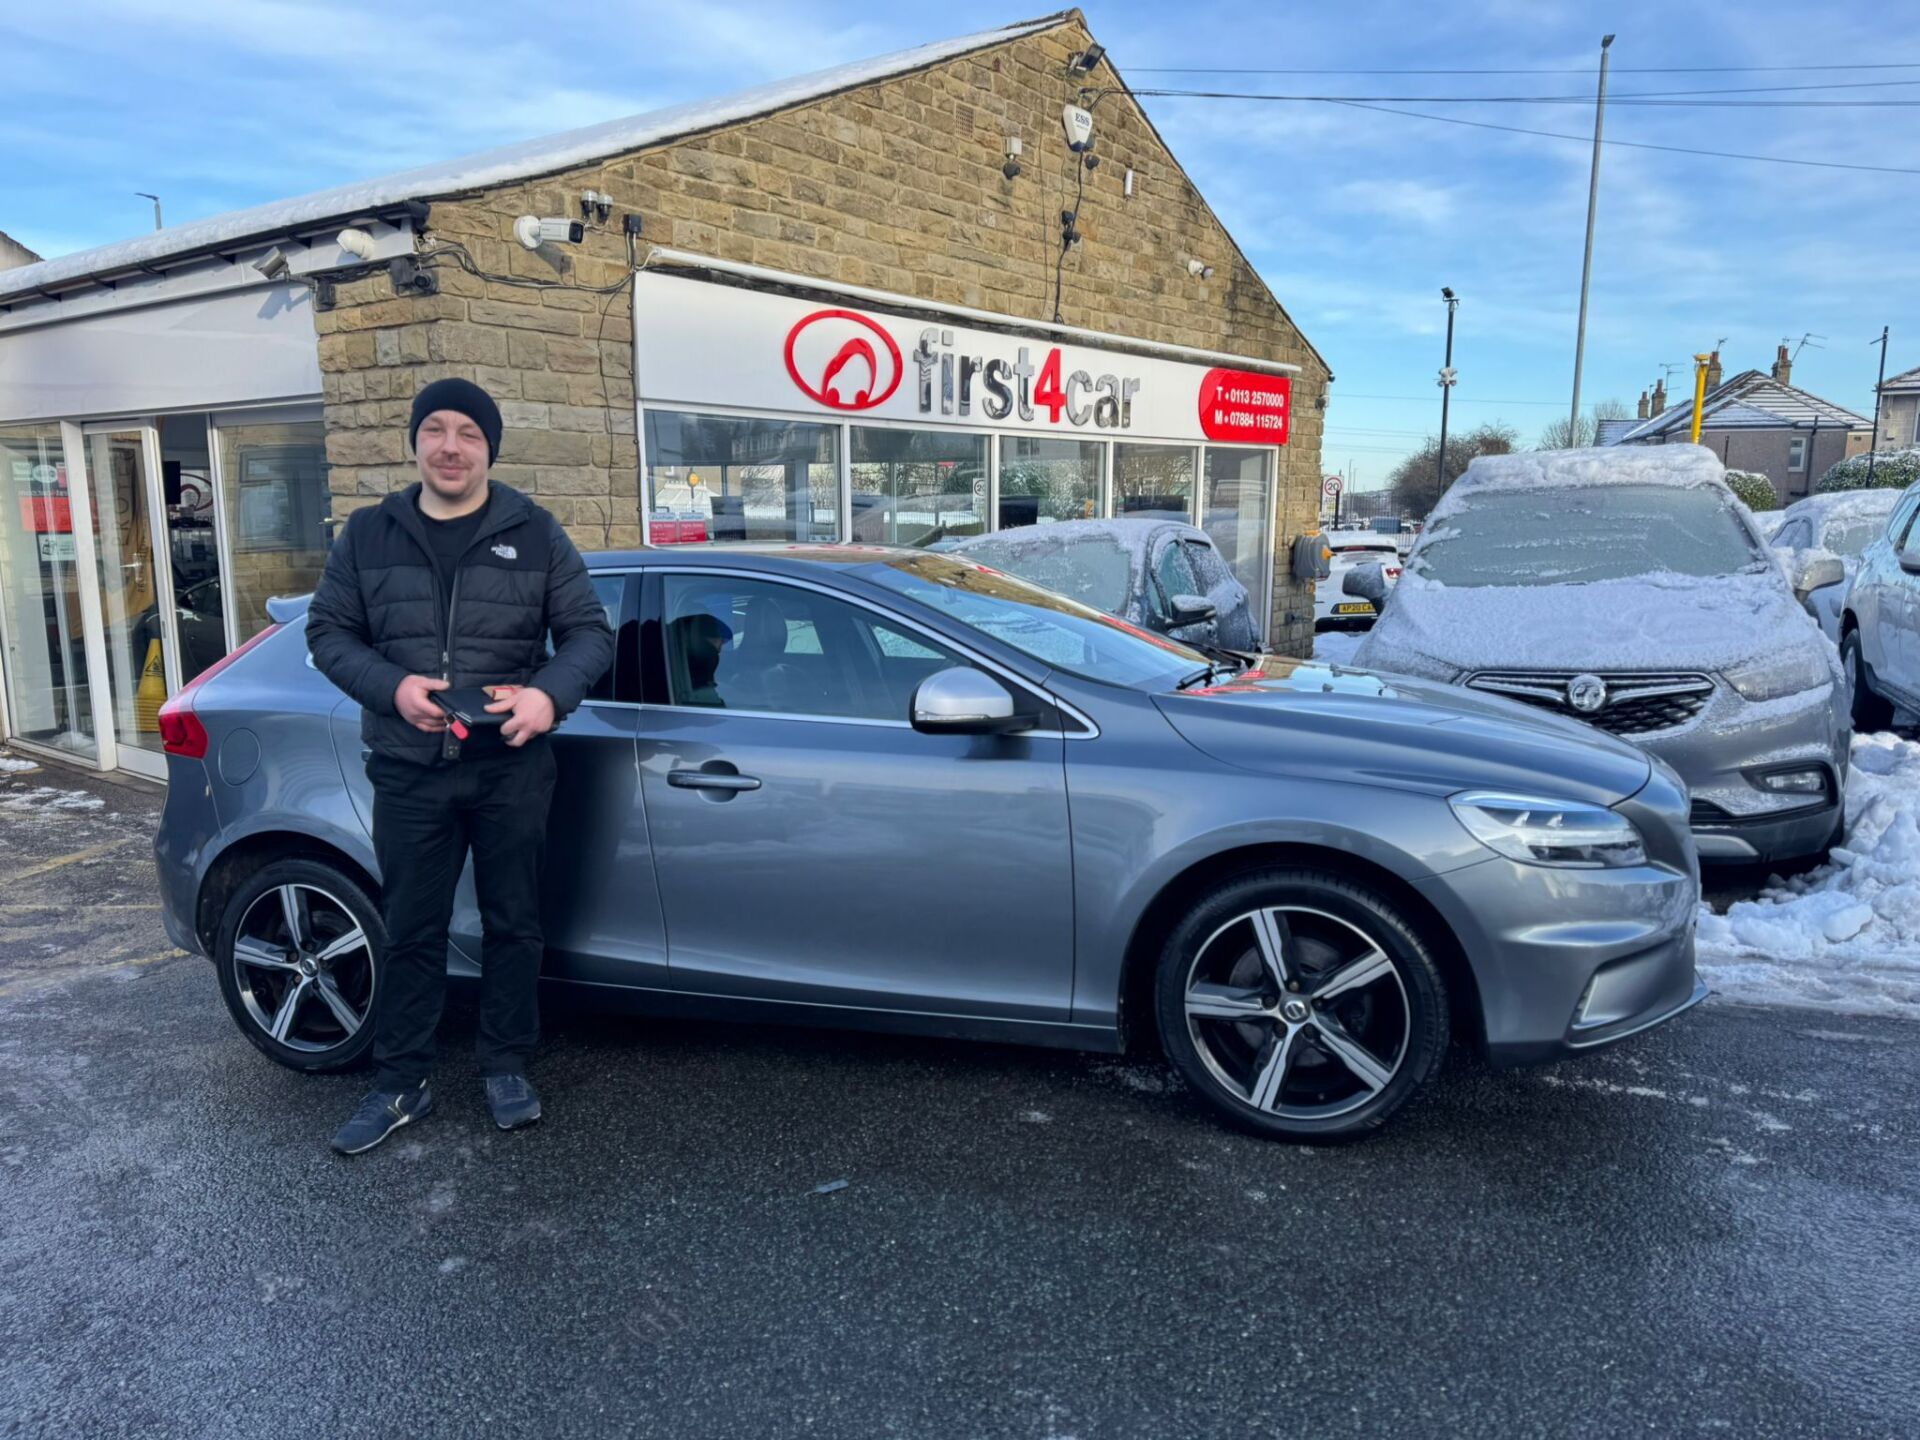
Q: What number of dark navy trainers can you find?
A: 2